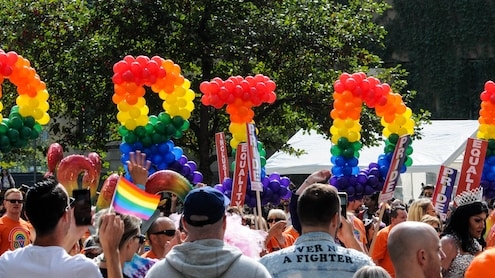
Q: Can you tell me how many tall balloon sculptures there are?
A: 5